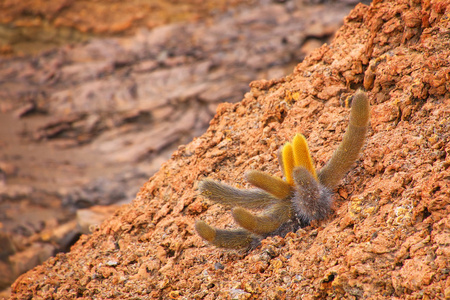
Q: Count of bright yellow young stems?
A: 2